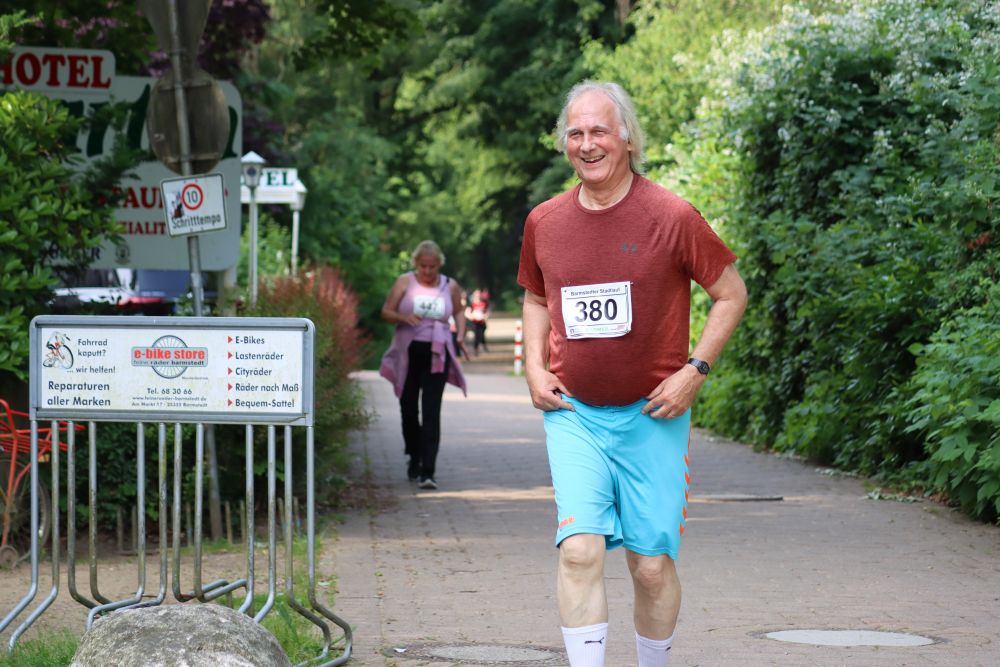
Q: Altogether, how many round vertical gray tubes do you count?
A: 12